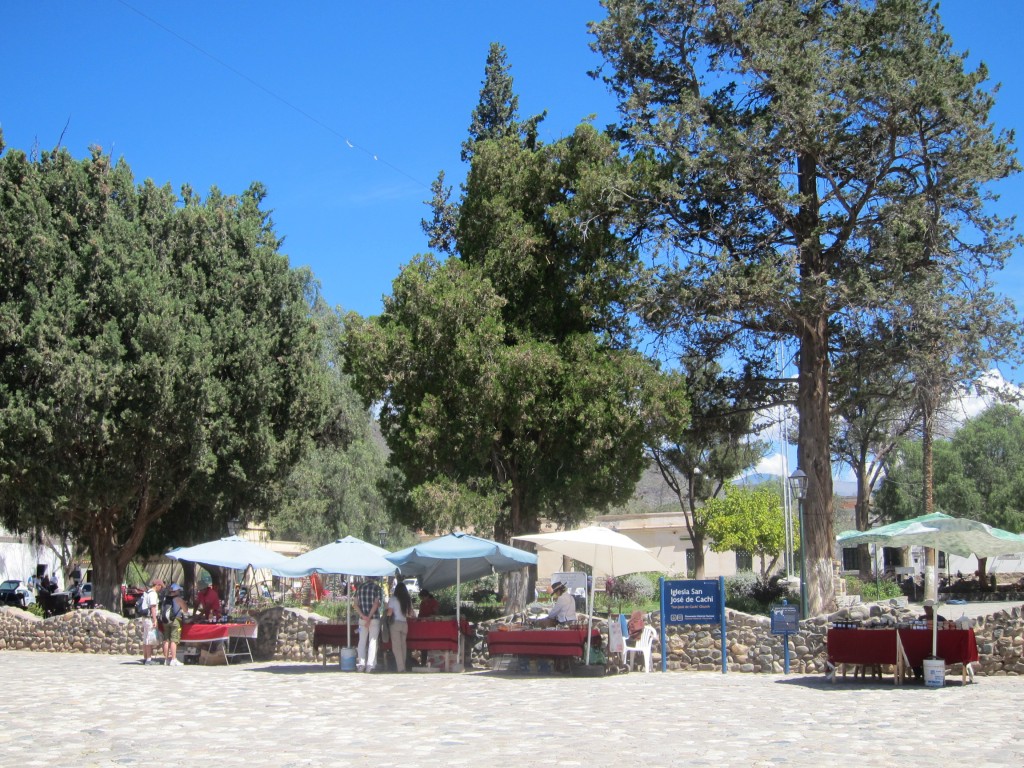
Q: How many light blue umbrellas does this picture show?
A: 3